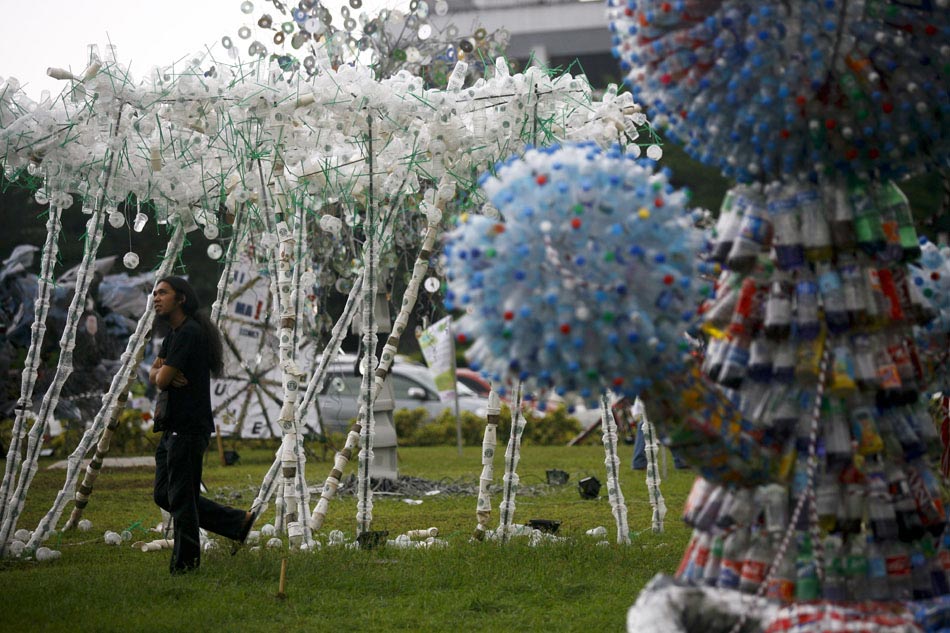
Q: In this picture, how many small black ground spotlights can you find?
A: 5